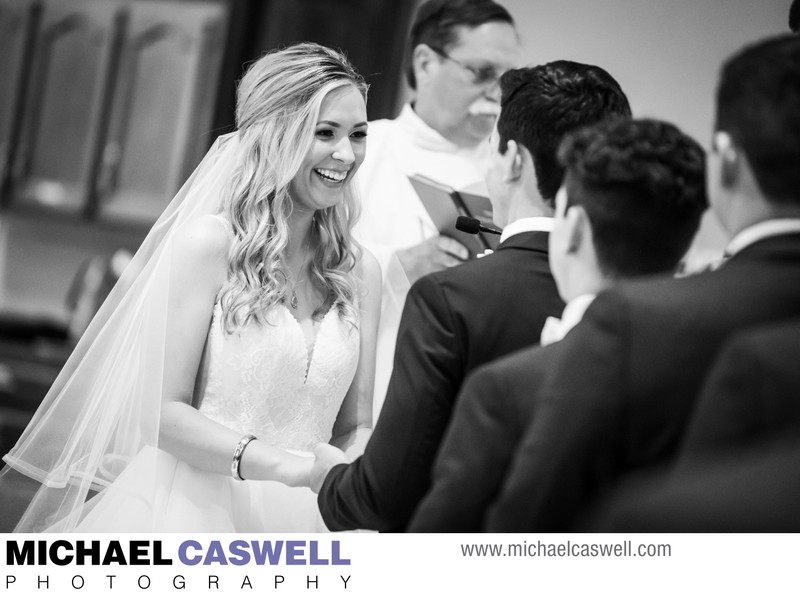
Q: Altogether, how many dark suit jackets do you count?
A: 4